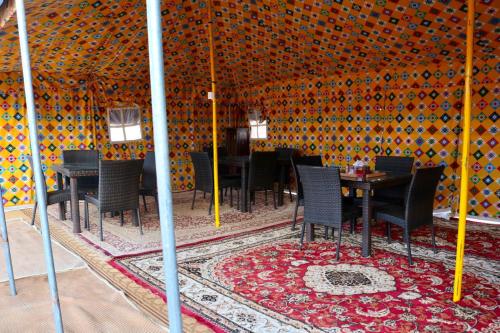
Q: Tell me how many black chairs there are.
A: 12